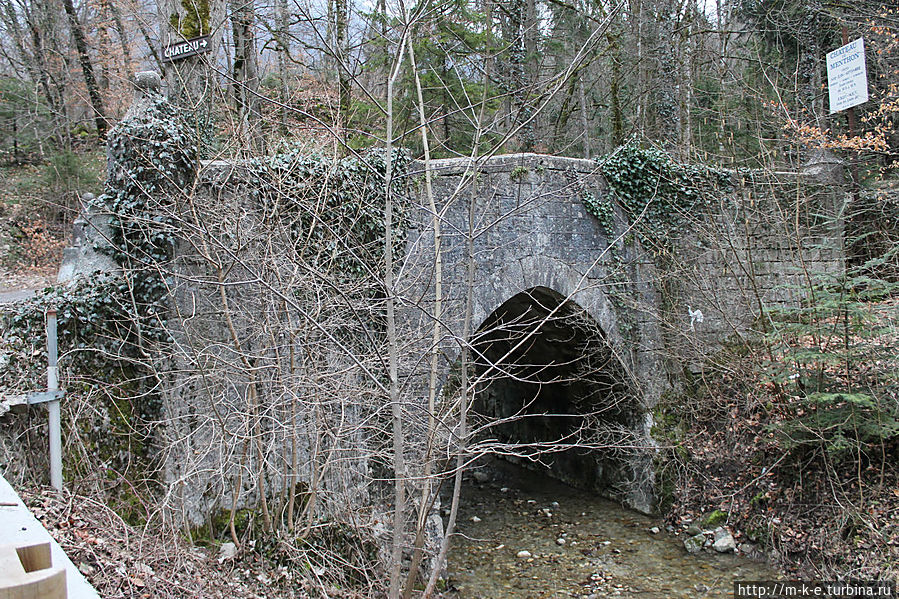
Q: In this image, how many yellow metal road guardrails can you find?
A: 0